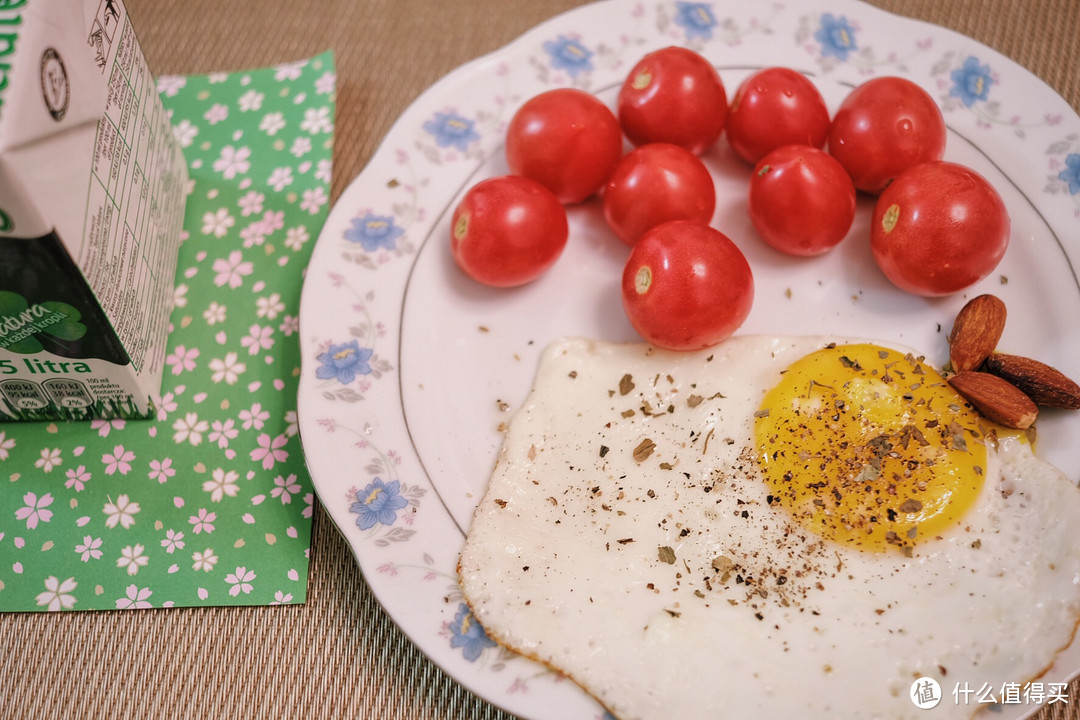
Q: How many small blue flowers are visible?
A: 10